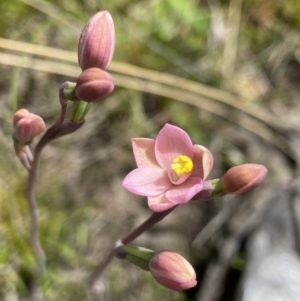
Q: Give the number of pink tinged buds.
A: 5